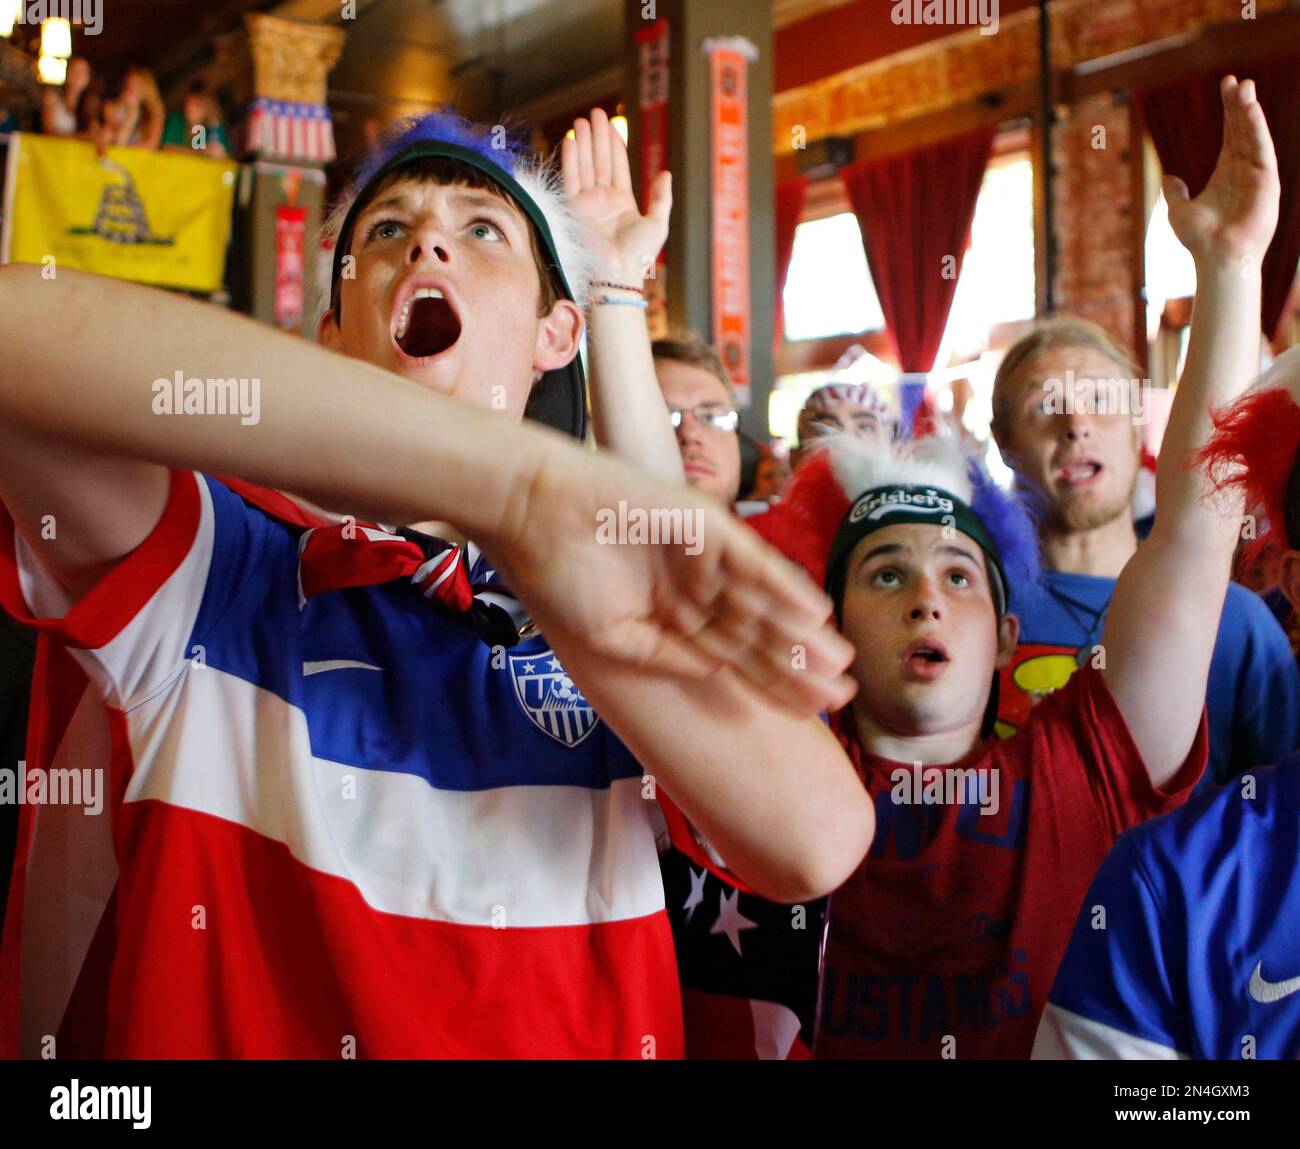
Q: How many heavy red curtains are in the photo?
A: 3